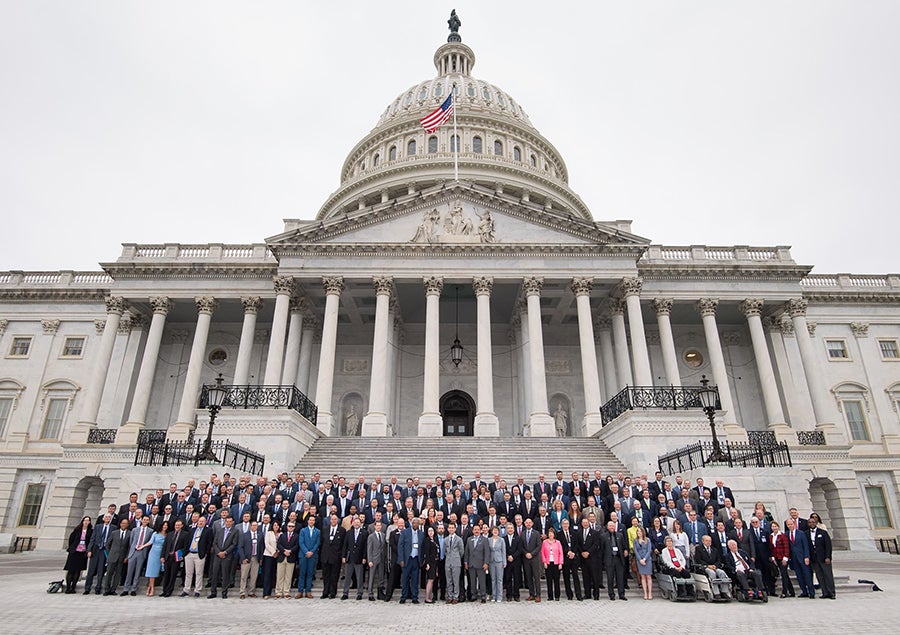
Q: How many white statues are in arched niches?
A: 2